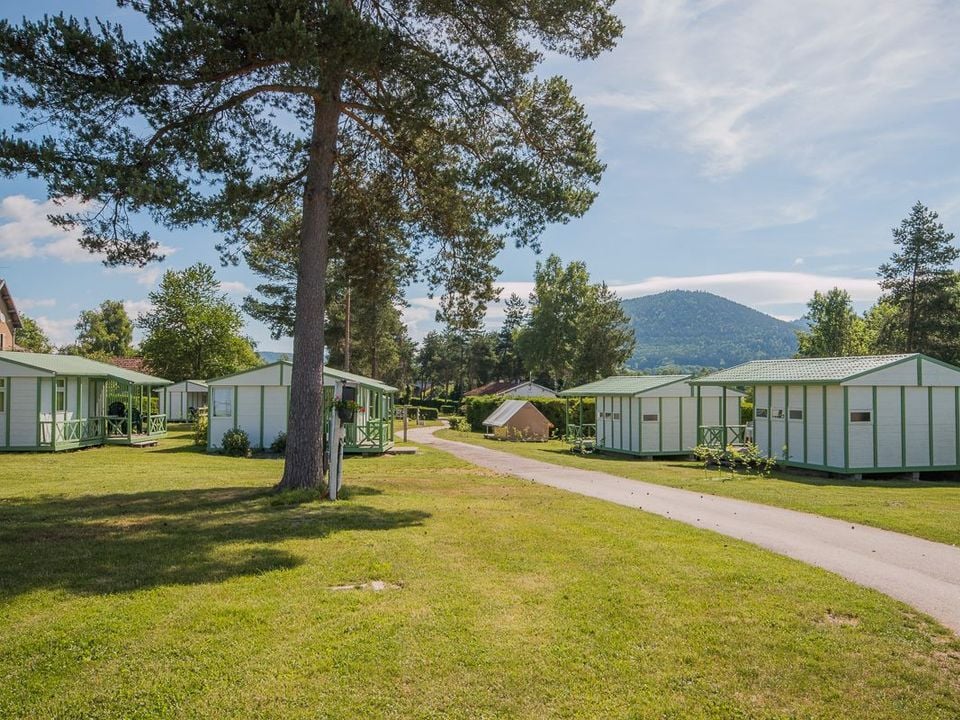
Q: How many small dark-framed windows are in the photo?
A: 8